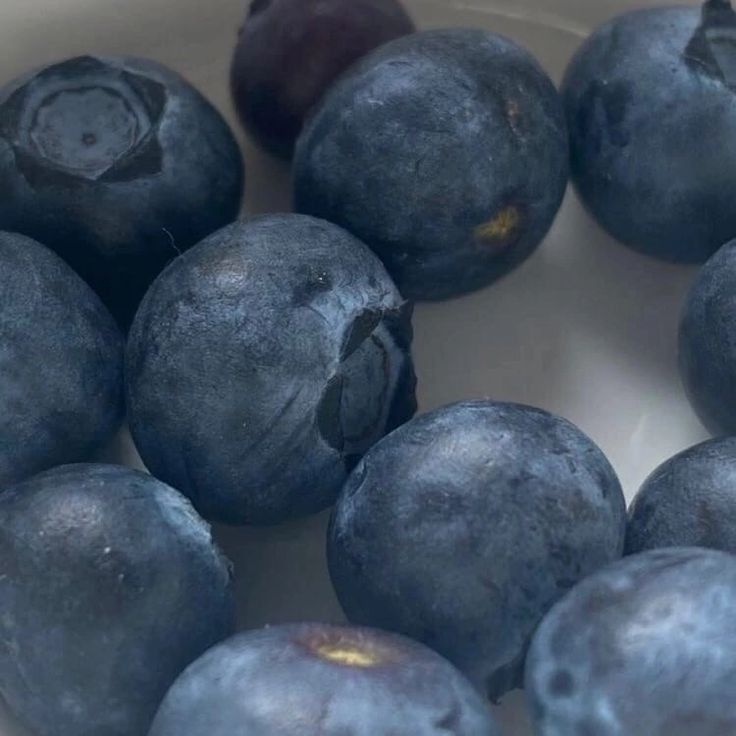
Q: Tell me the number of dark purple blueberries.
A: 1